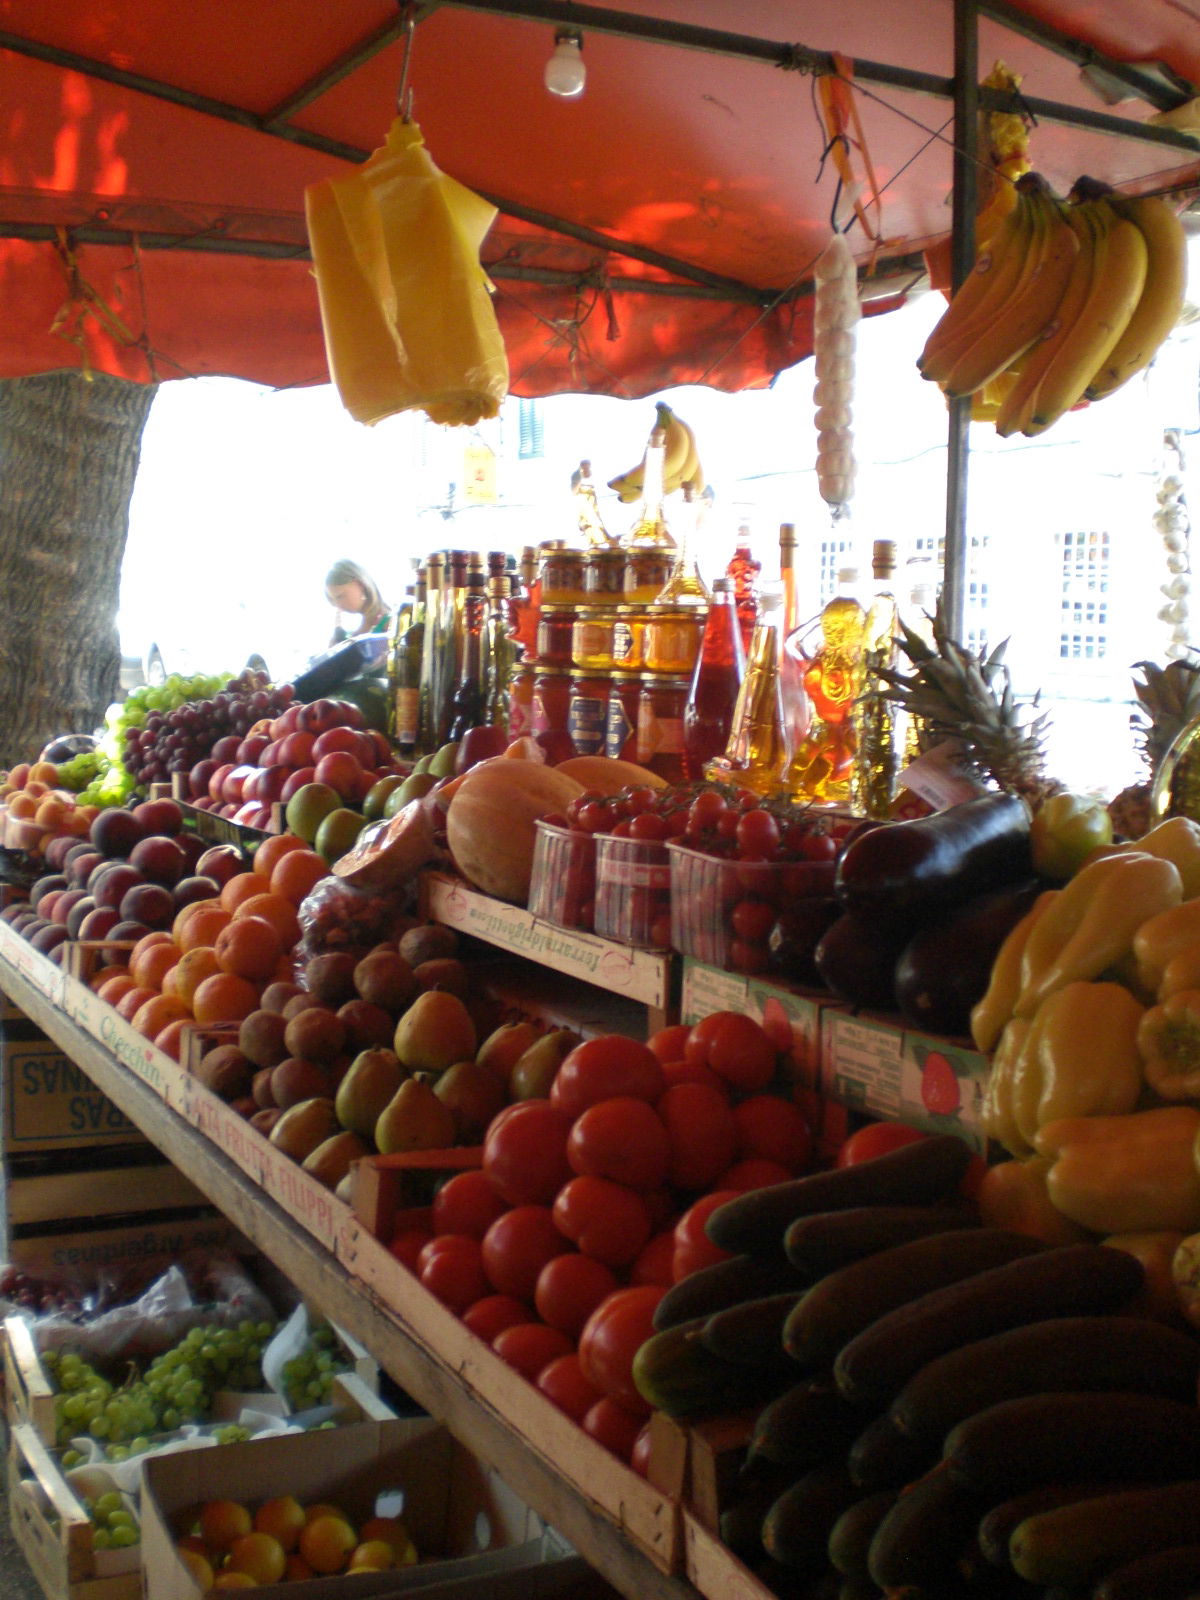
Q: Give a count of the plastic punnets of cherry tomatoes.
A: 3